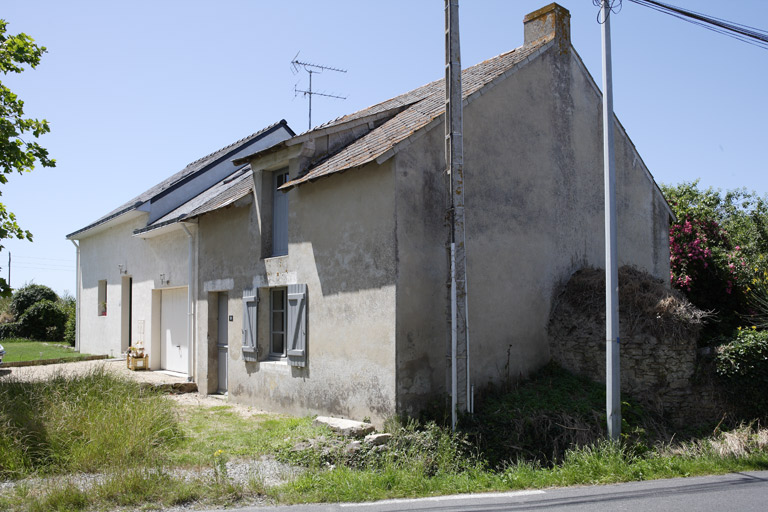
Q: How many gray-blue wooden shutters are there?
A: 2